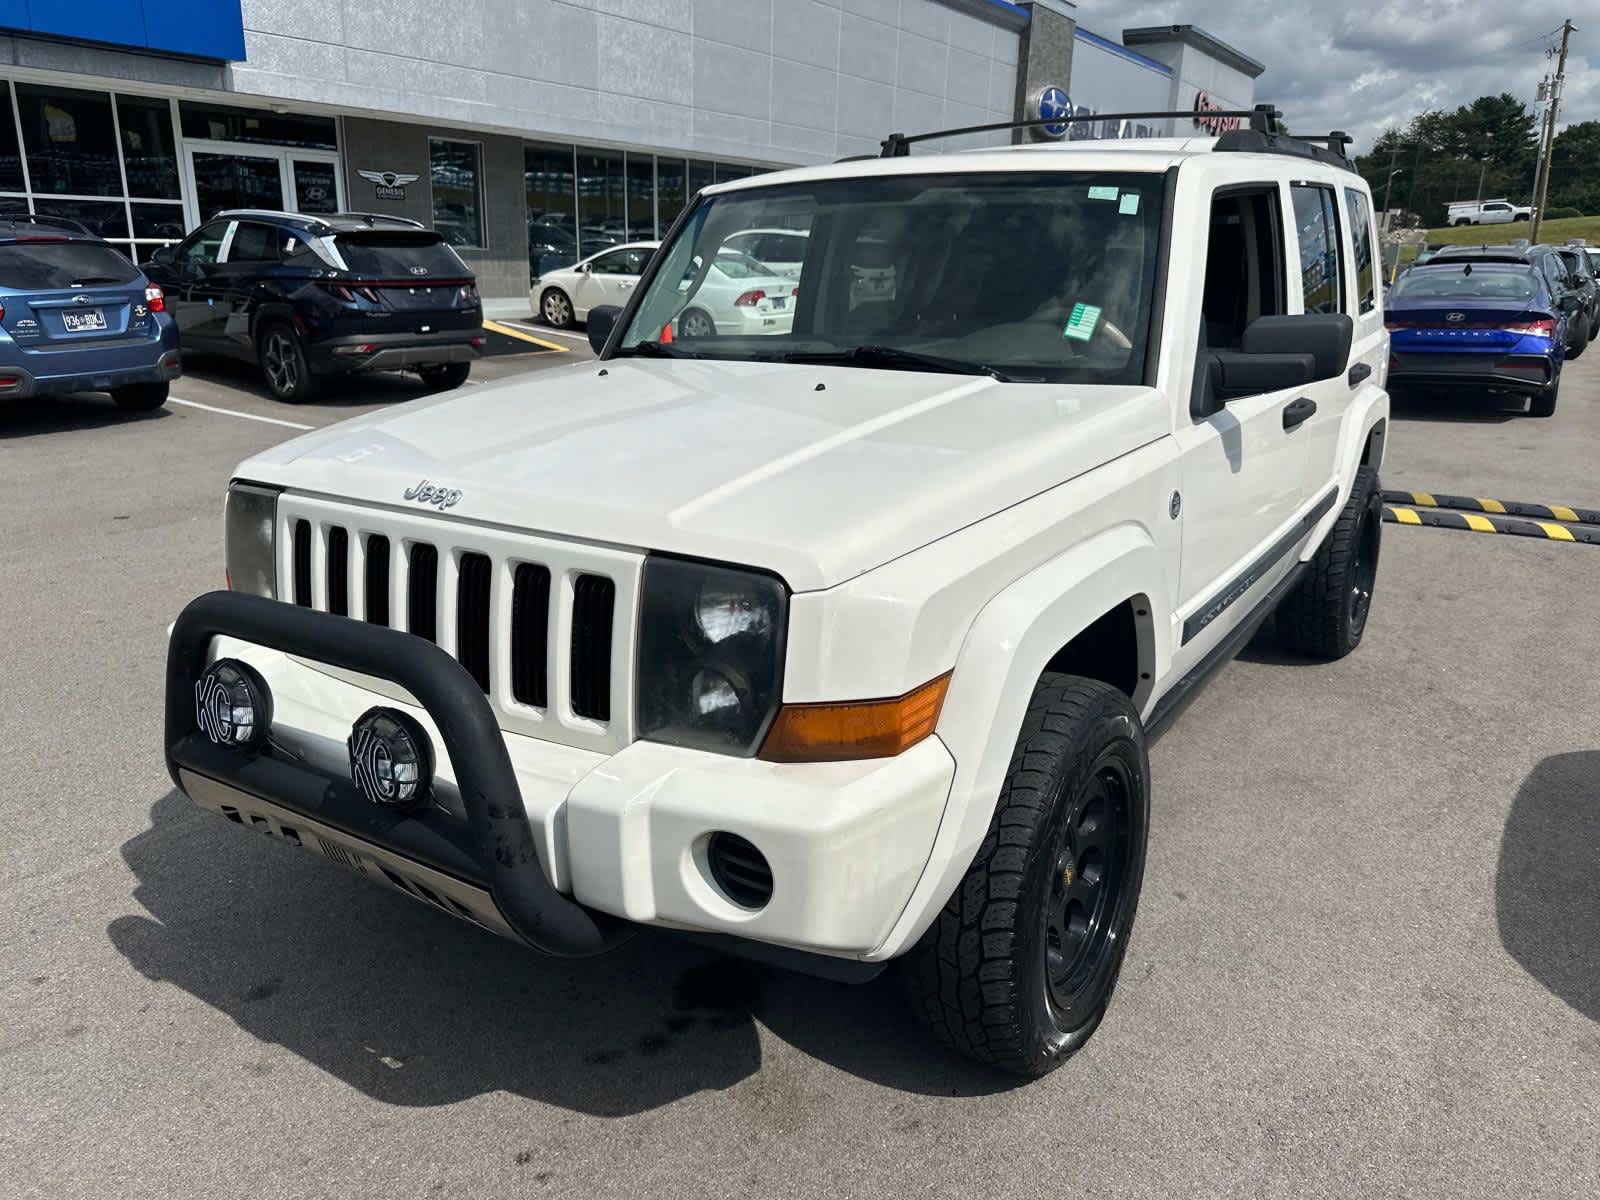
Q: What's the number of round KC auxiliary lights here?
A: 2